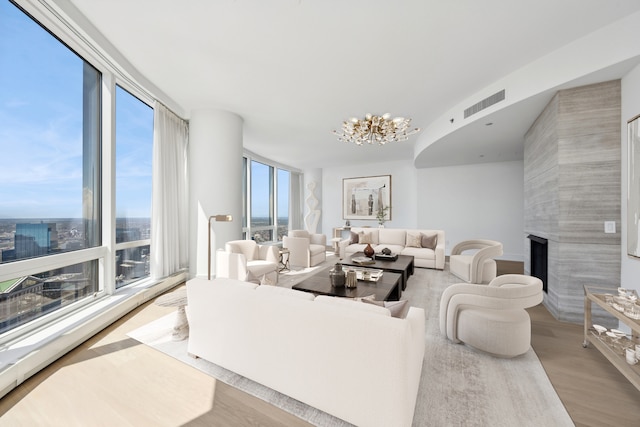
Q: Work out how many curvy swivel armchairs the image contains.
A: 2